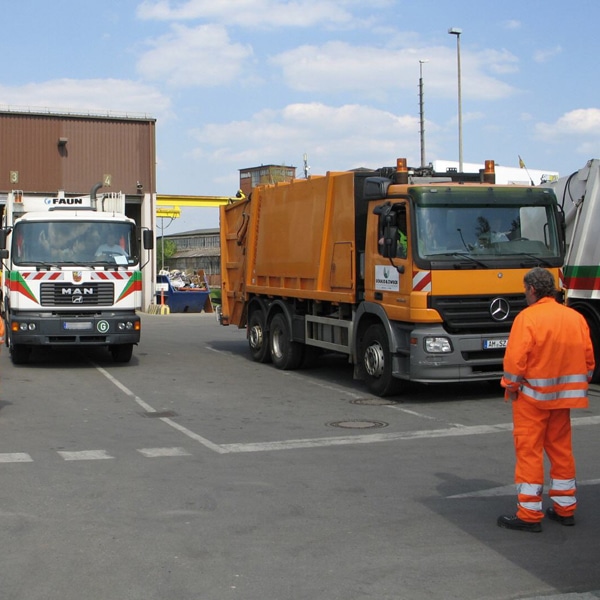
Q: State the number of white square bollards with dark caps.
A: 0